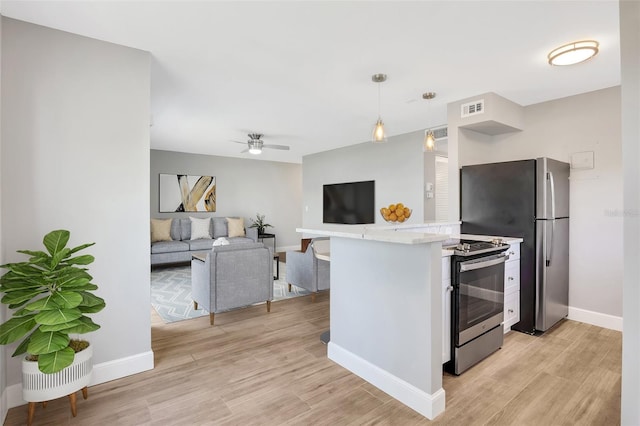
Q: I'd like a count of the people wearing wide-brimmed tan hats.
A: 0